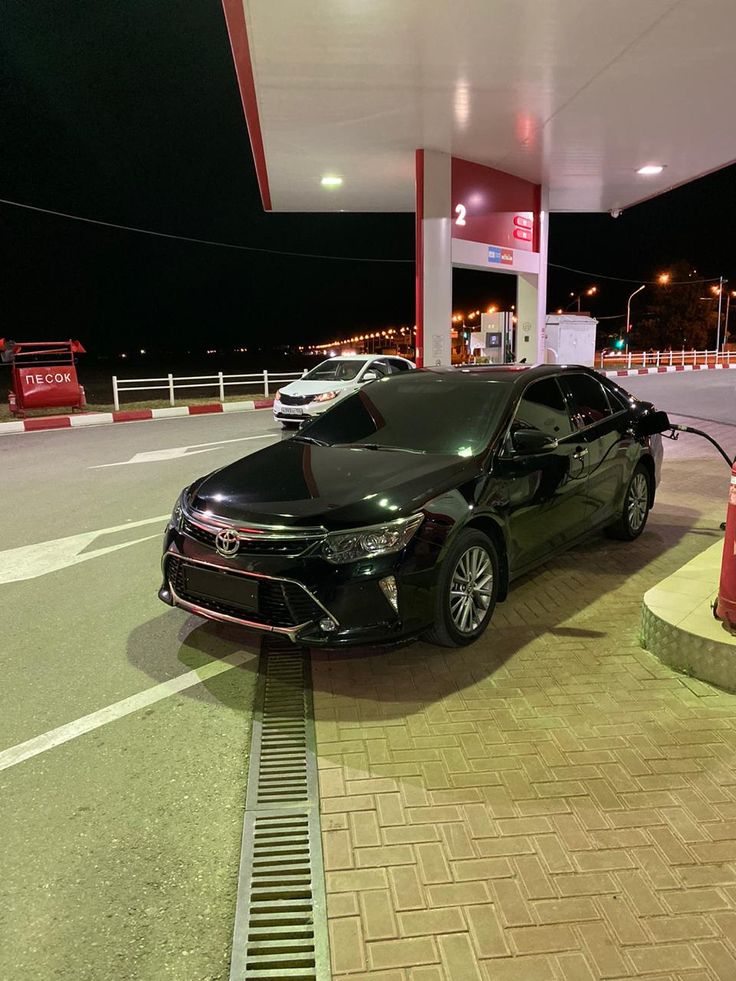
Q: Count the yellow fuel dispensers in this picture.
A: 0